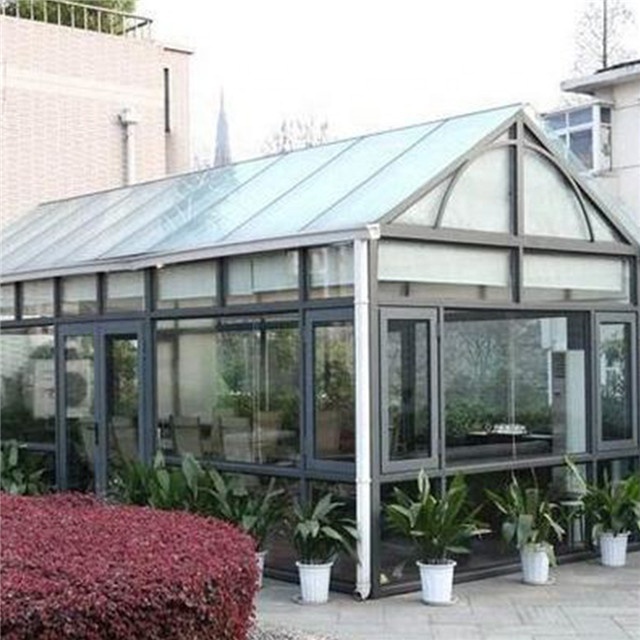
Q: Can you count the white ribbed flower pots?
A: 5